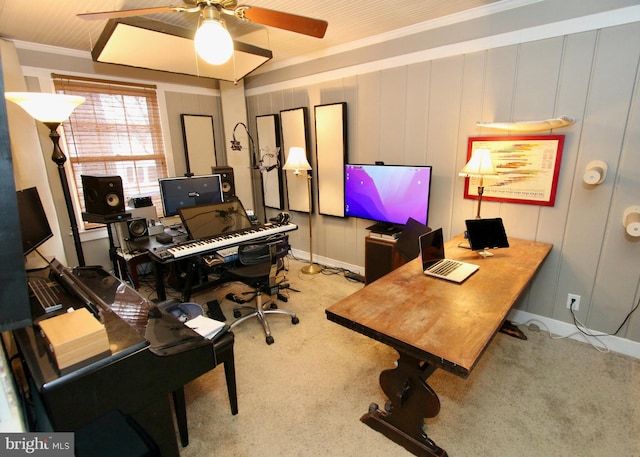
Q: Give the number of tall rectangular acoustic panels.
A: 4